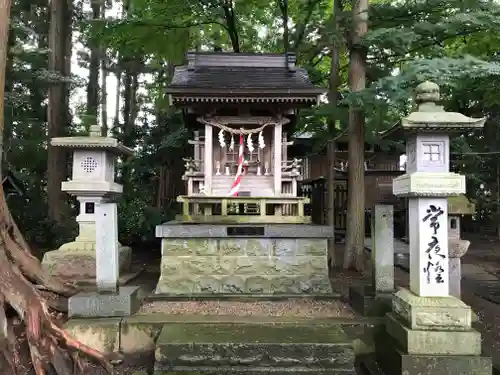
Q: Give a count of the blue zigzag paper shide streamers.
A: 0